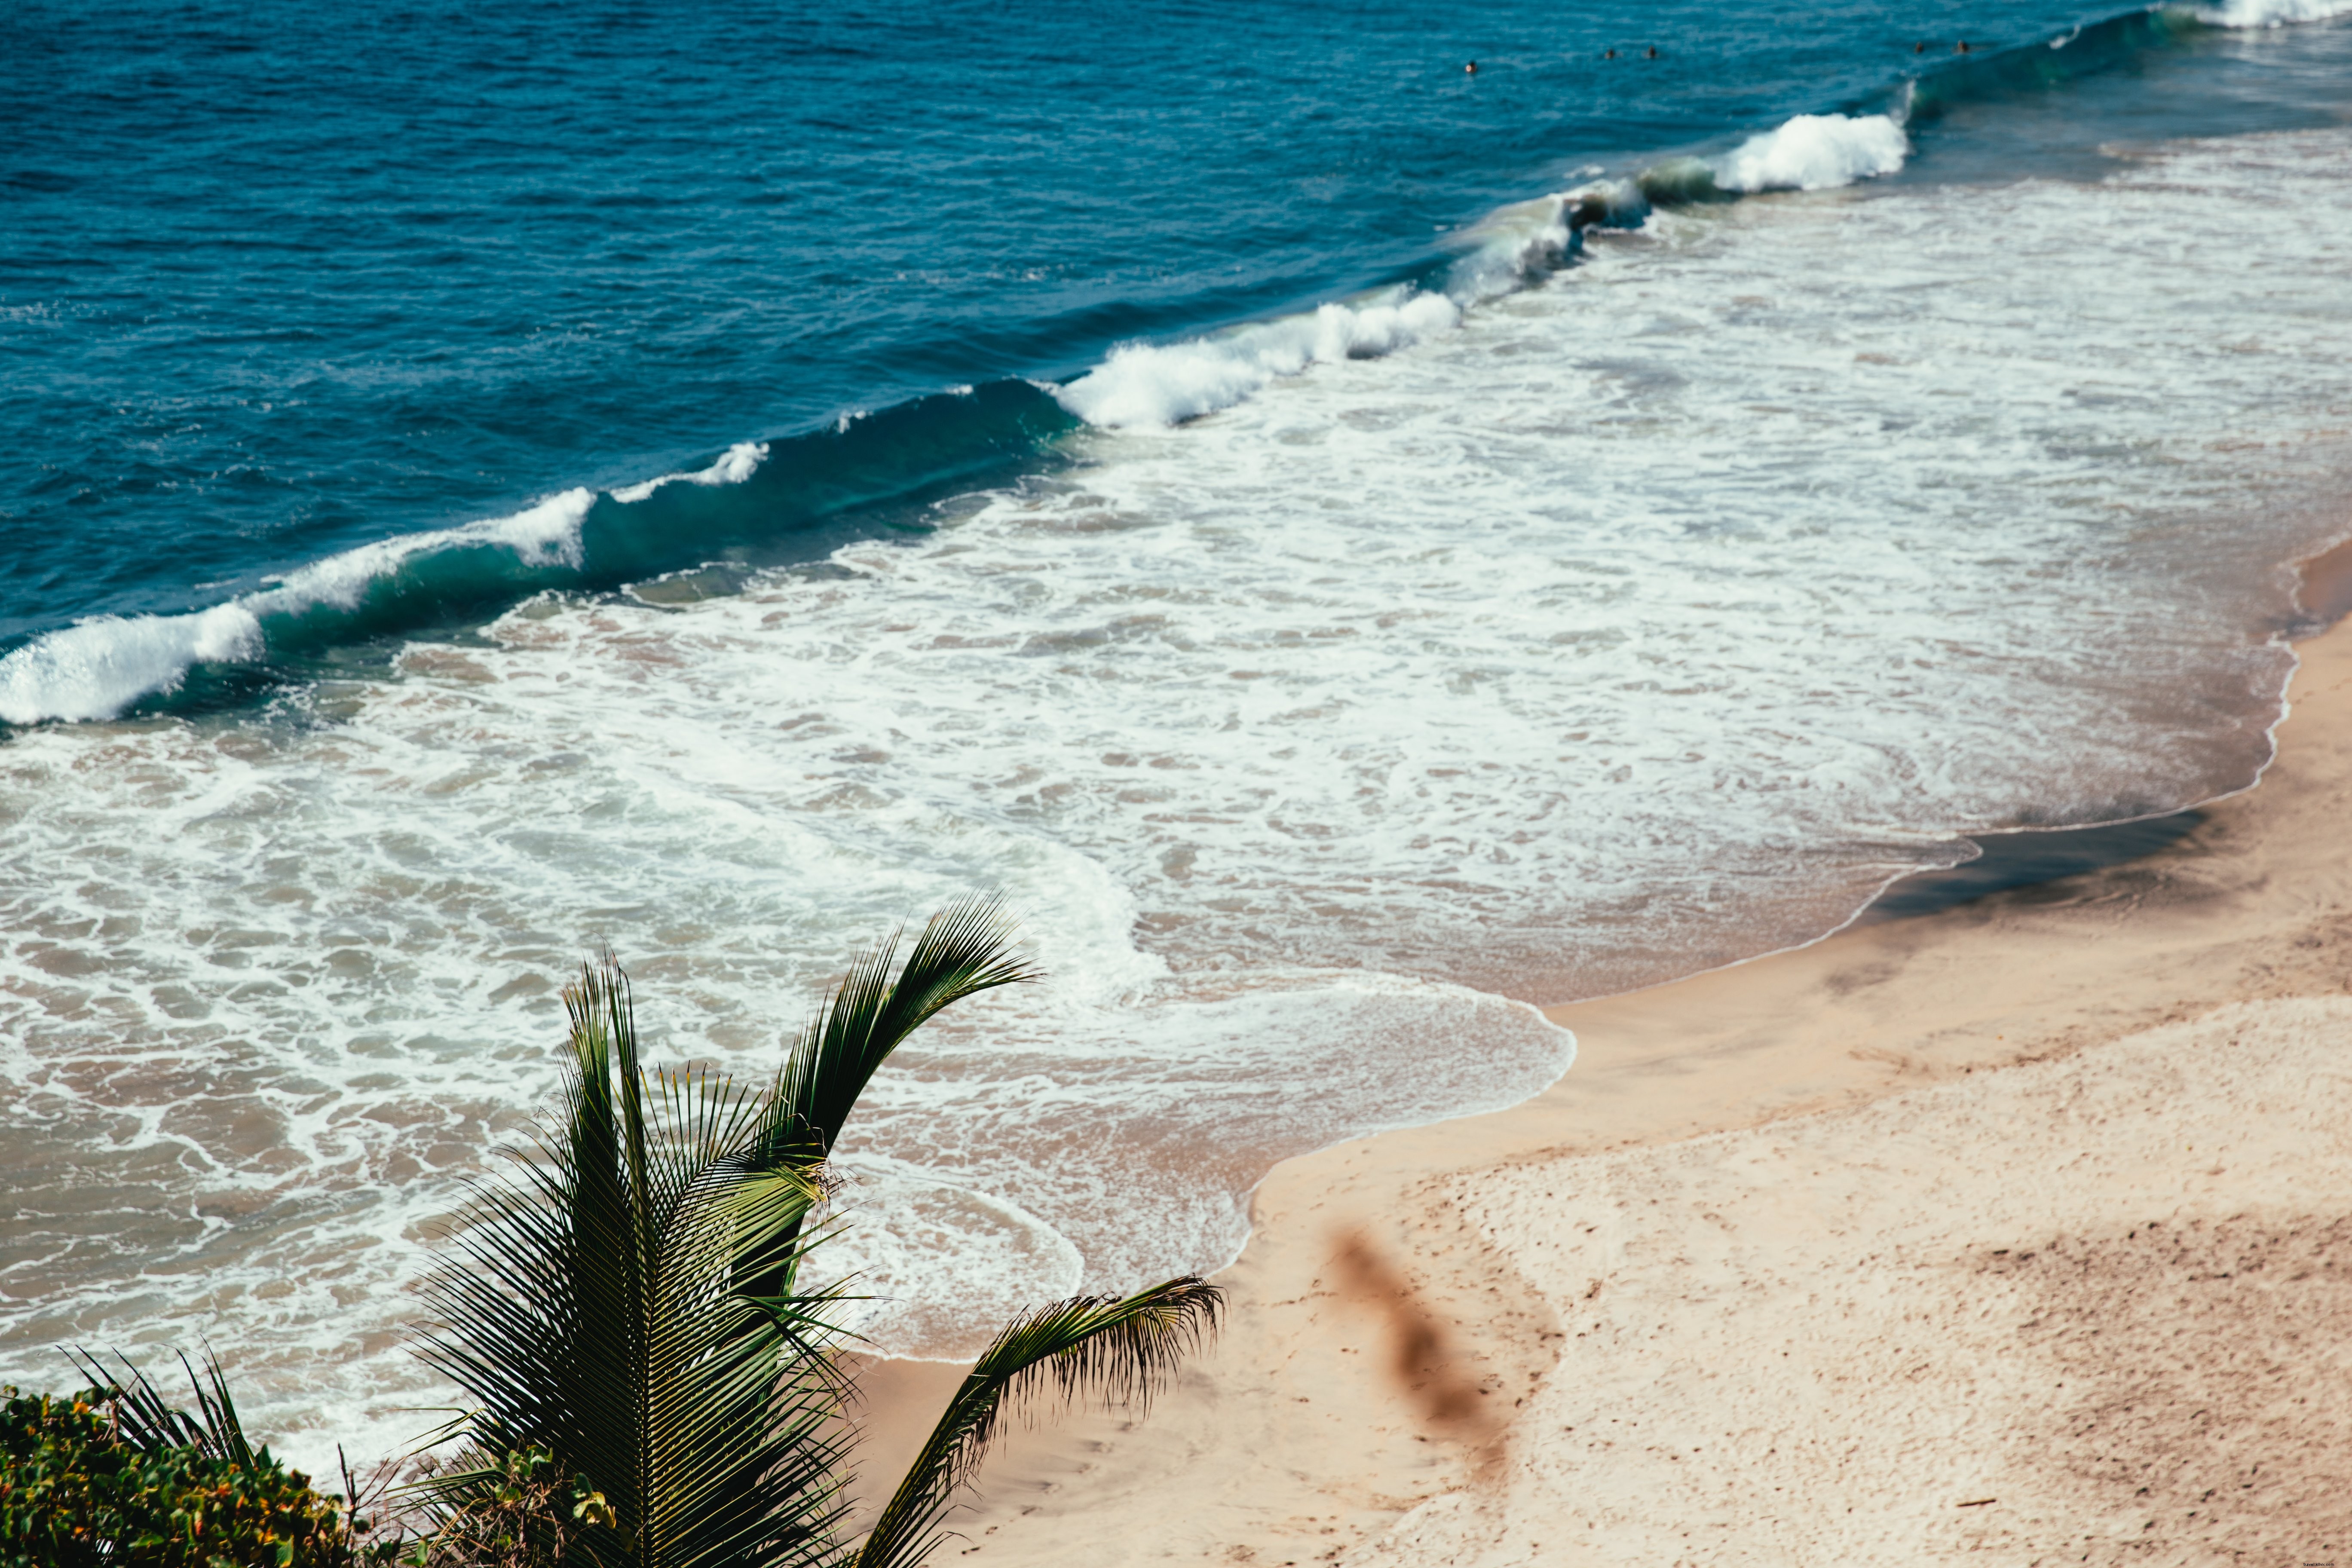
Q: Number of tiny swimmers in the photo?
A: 5